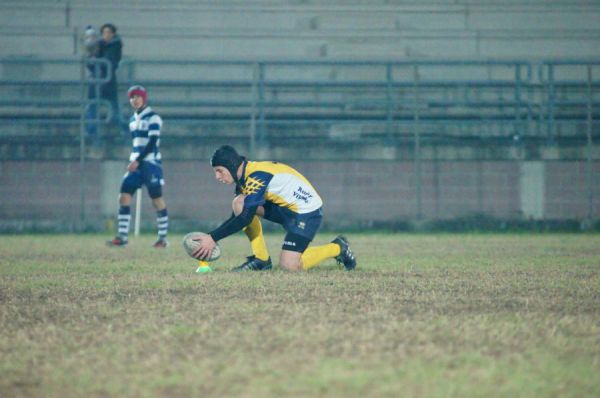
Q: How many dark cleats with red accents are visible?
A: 2